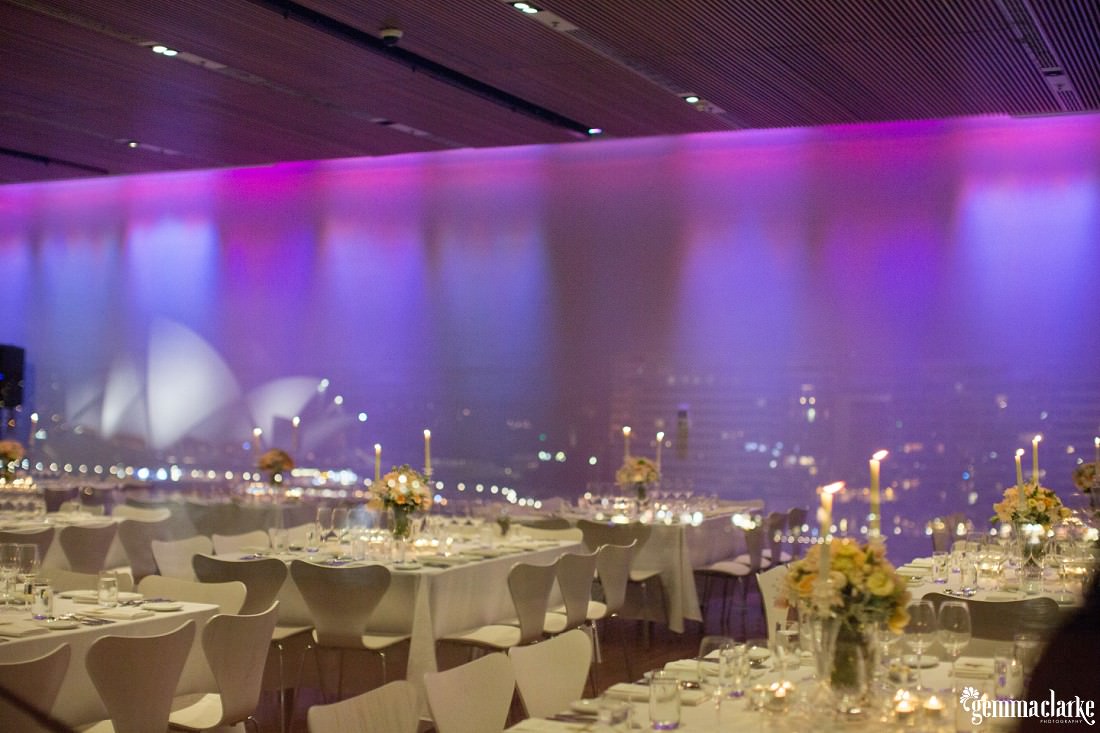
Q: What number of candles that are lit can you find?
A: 12